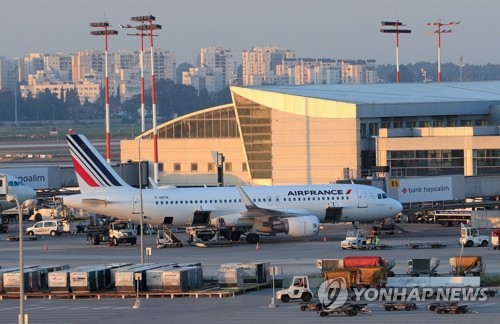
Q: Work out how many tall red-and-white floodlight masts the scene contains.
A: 5